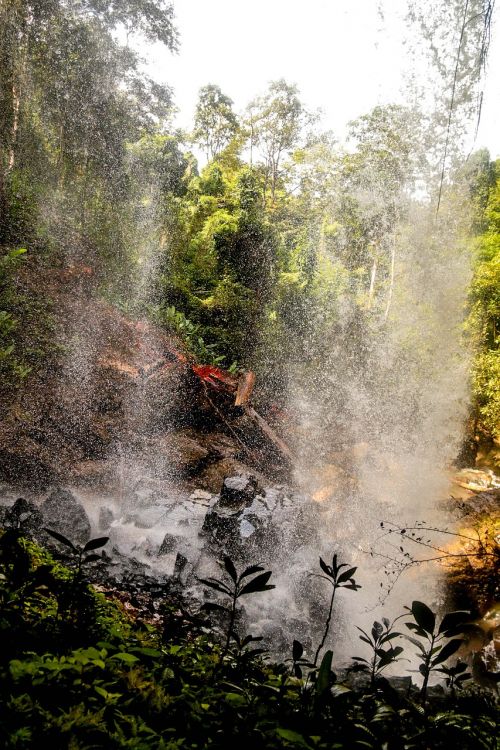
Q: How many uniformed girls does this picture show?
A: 0